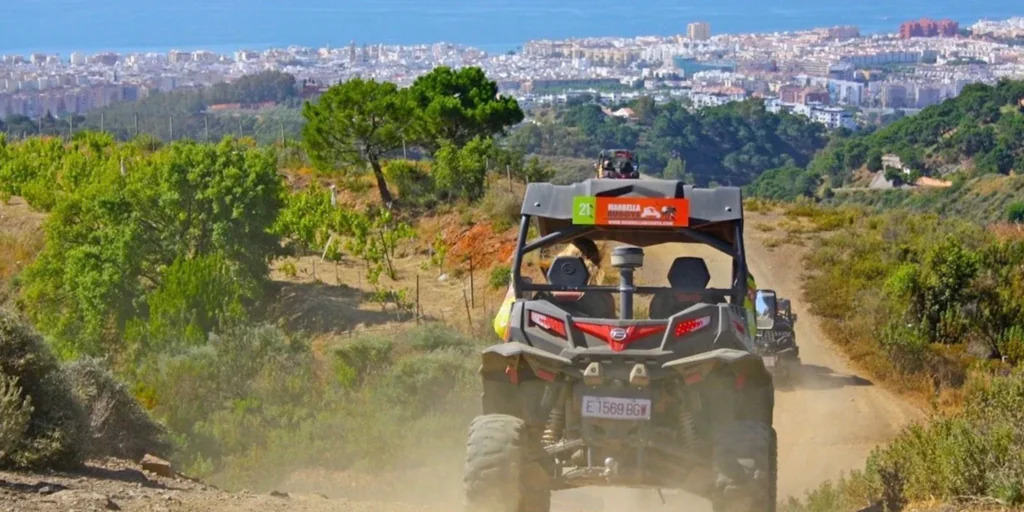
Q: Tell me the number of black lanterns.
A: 0